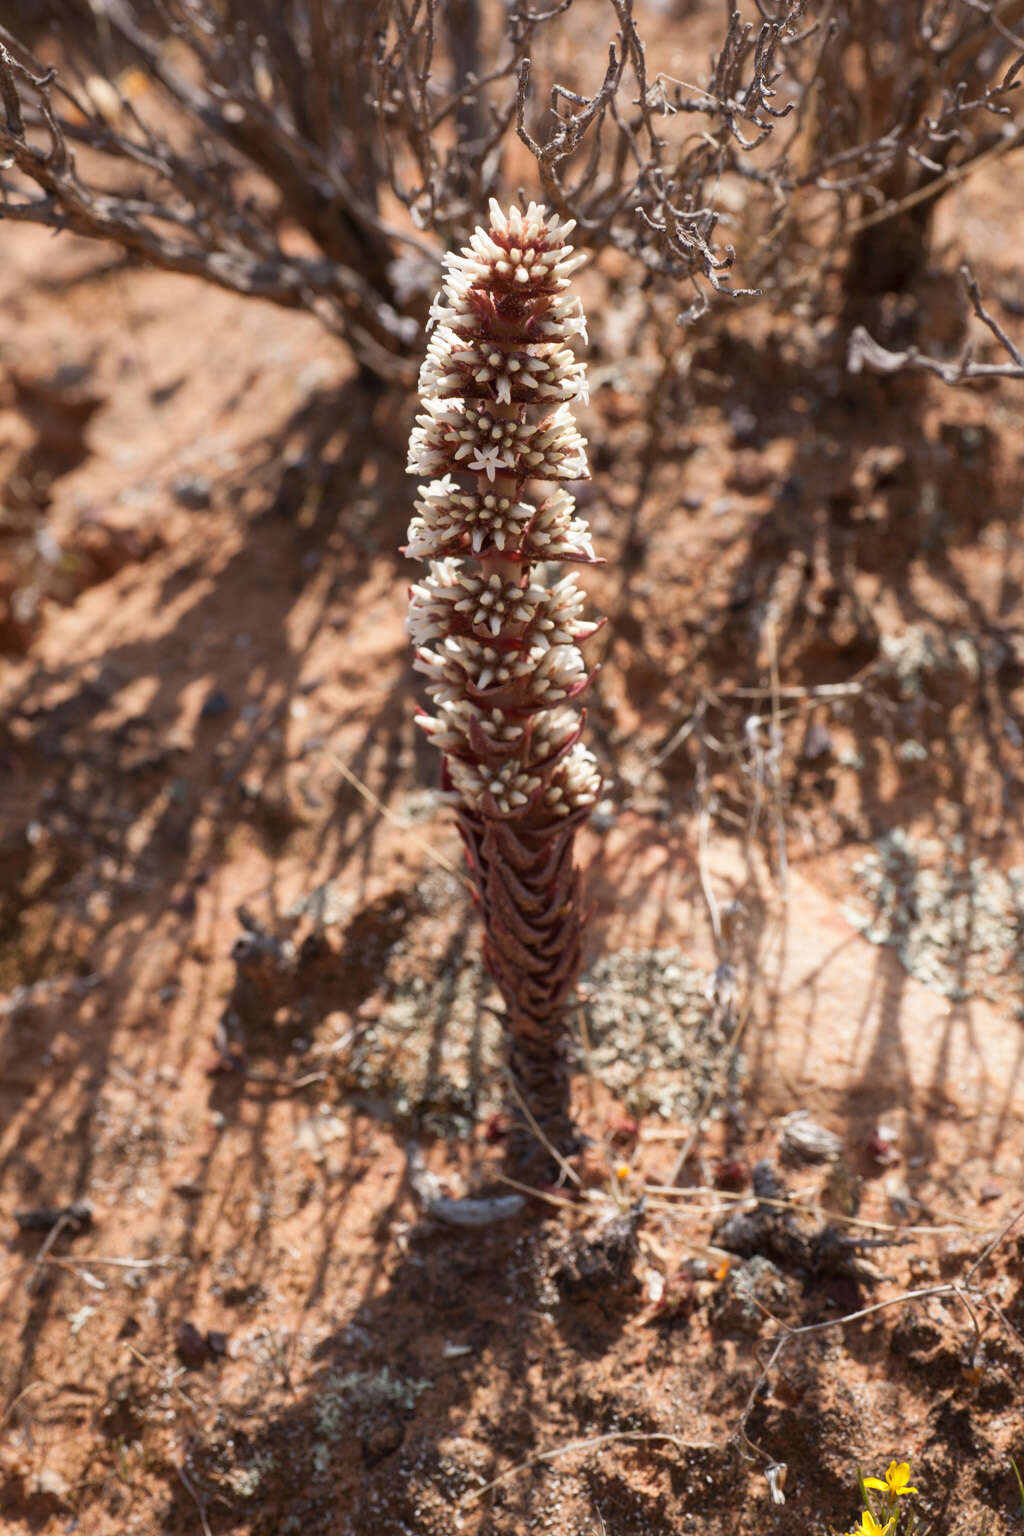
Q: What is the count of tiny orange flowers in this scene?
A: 2